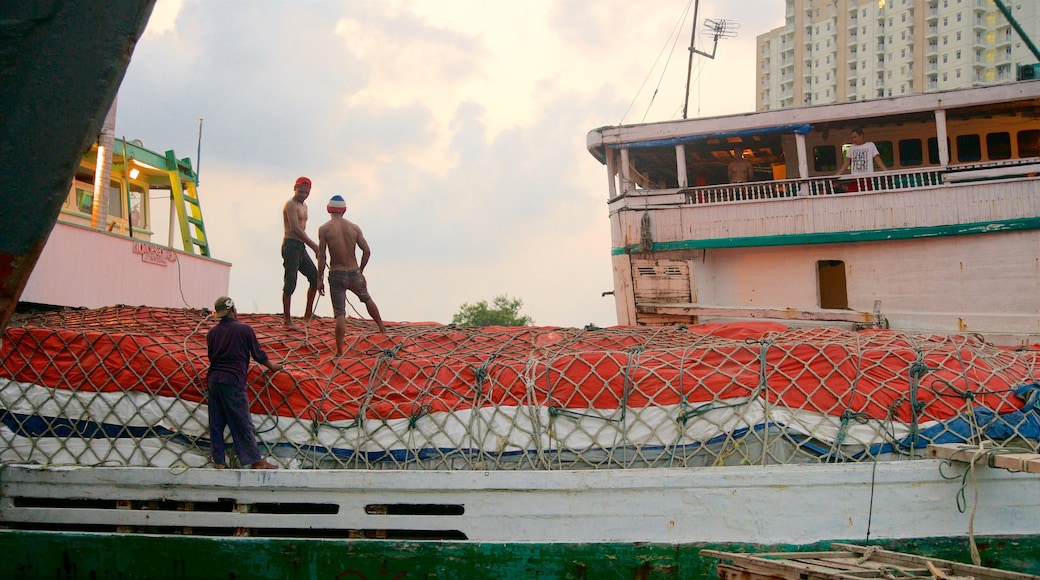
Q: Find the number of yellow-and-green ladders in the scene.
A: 1